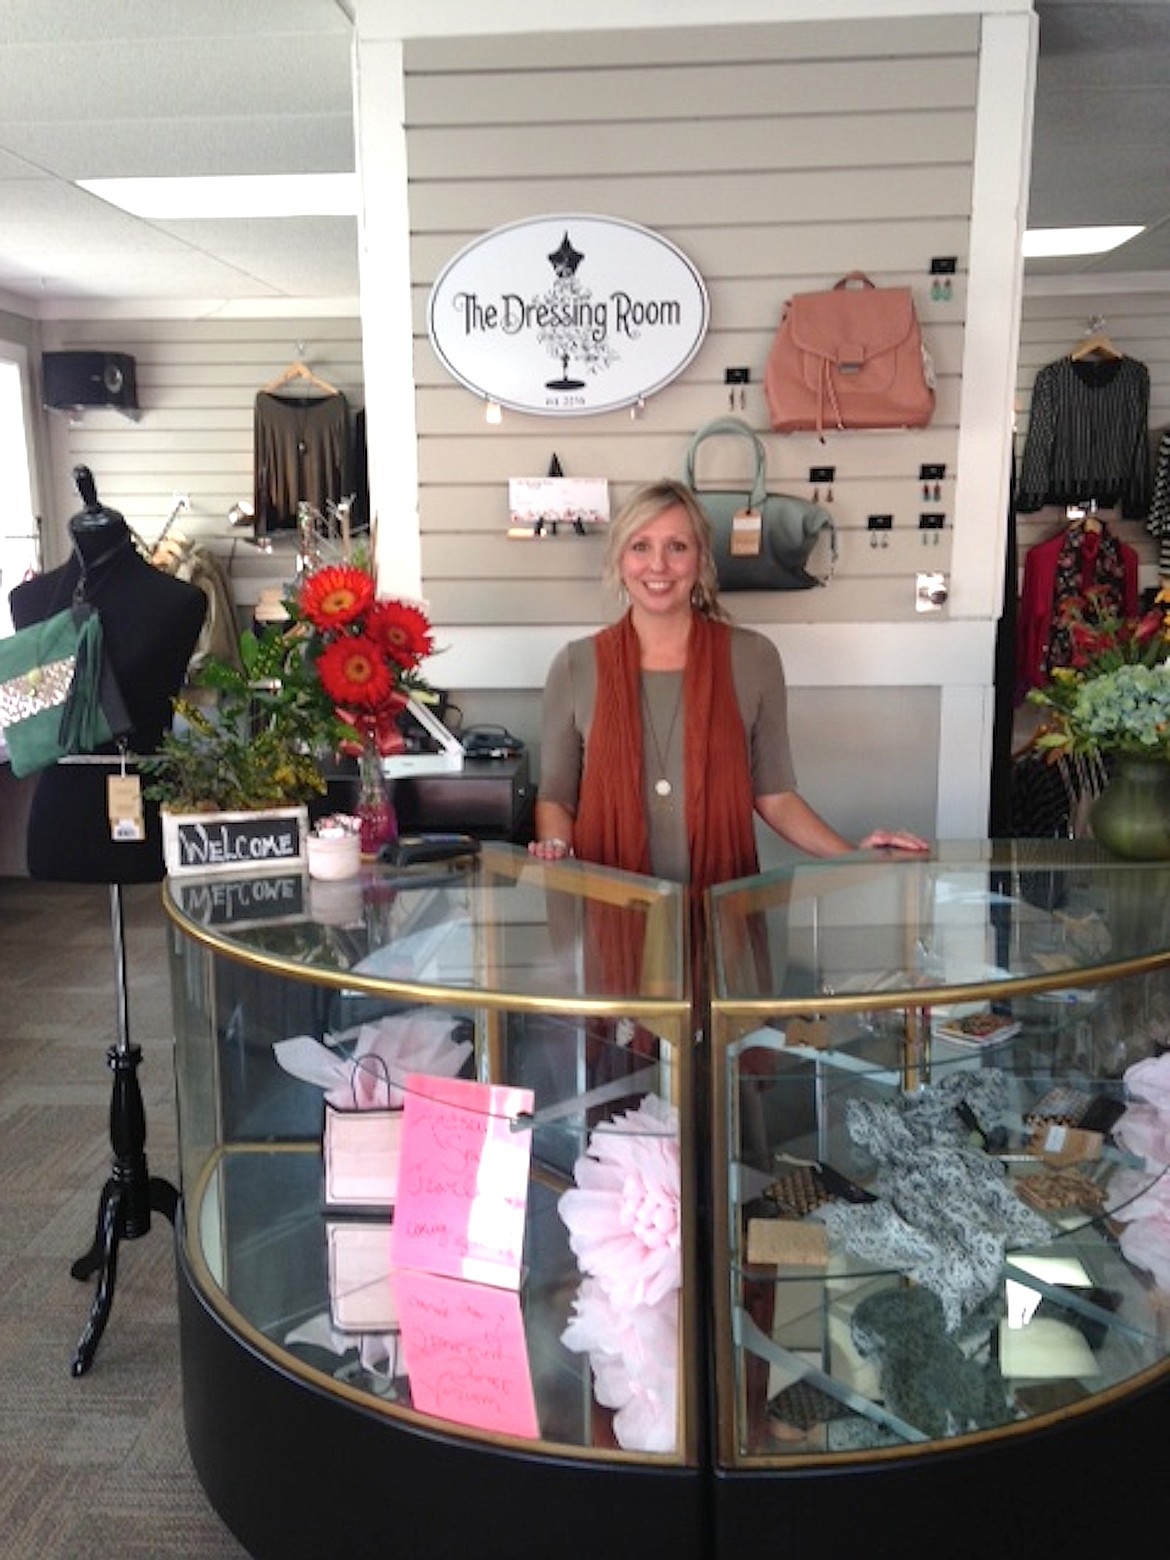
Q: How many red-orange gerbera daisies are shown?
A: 3